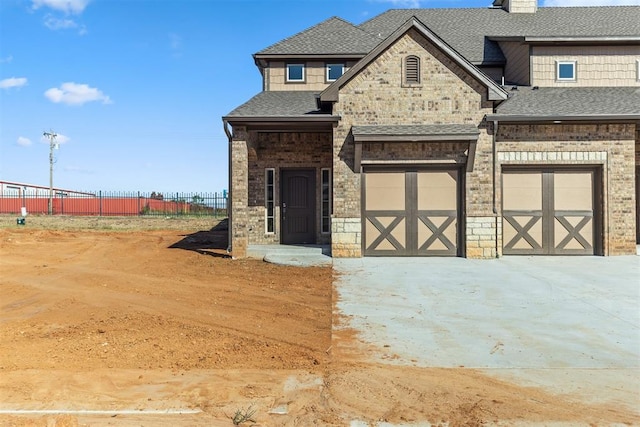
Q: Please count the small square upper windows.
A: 3